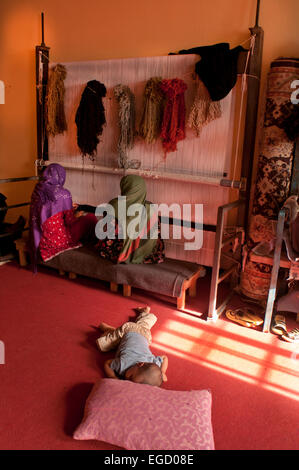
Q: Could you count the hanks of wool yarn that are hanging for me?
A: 6